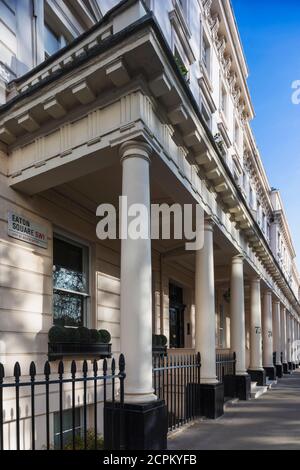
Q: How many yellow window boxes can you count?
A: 0